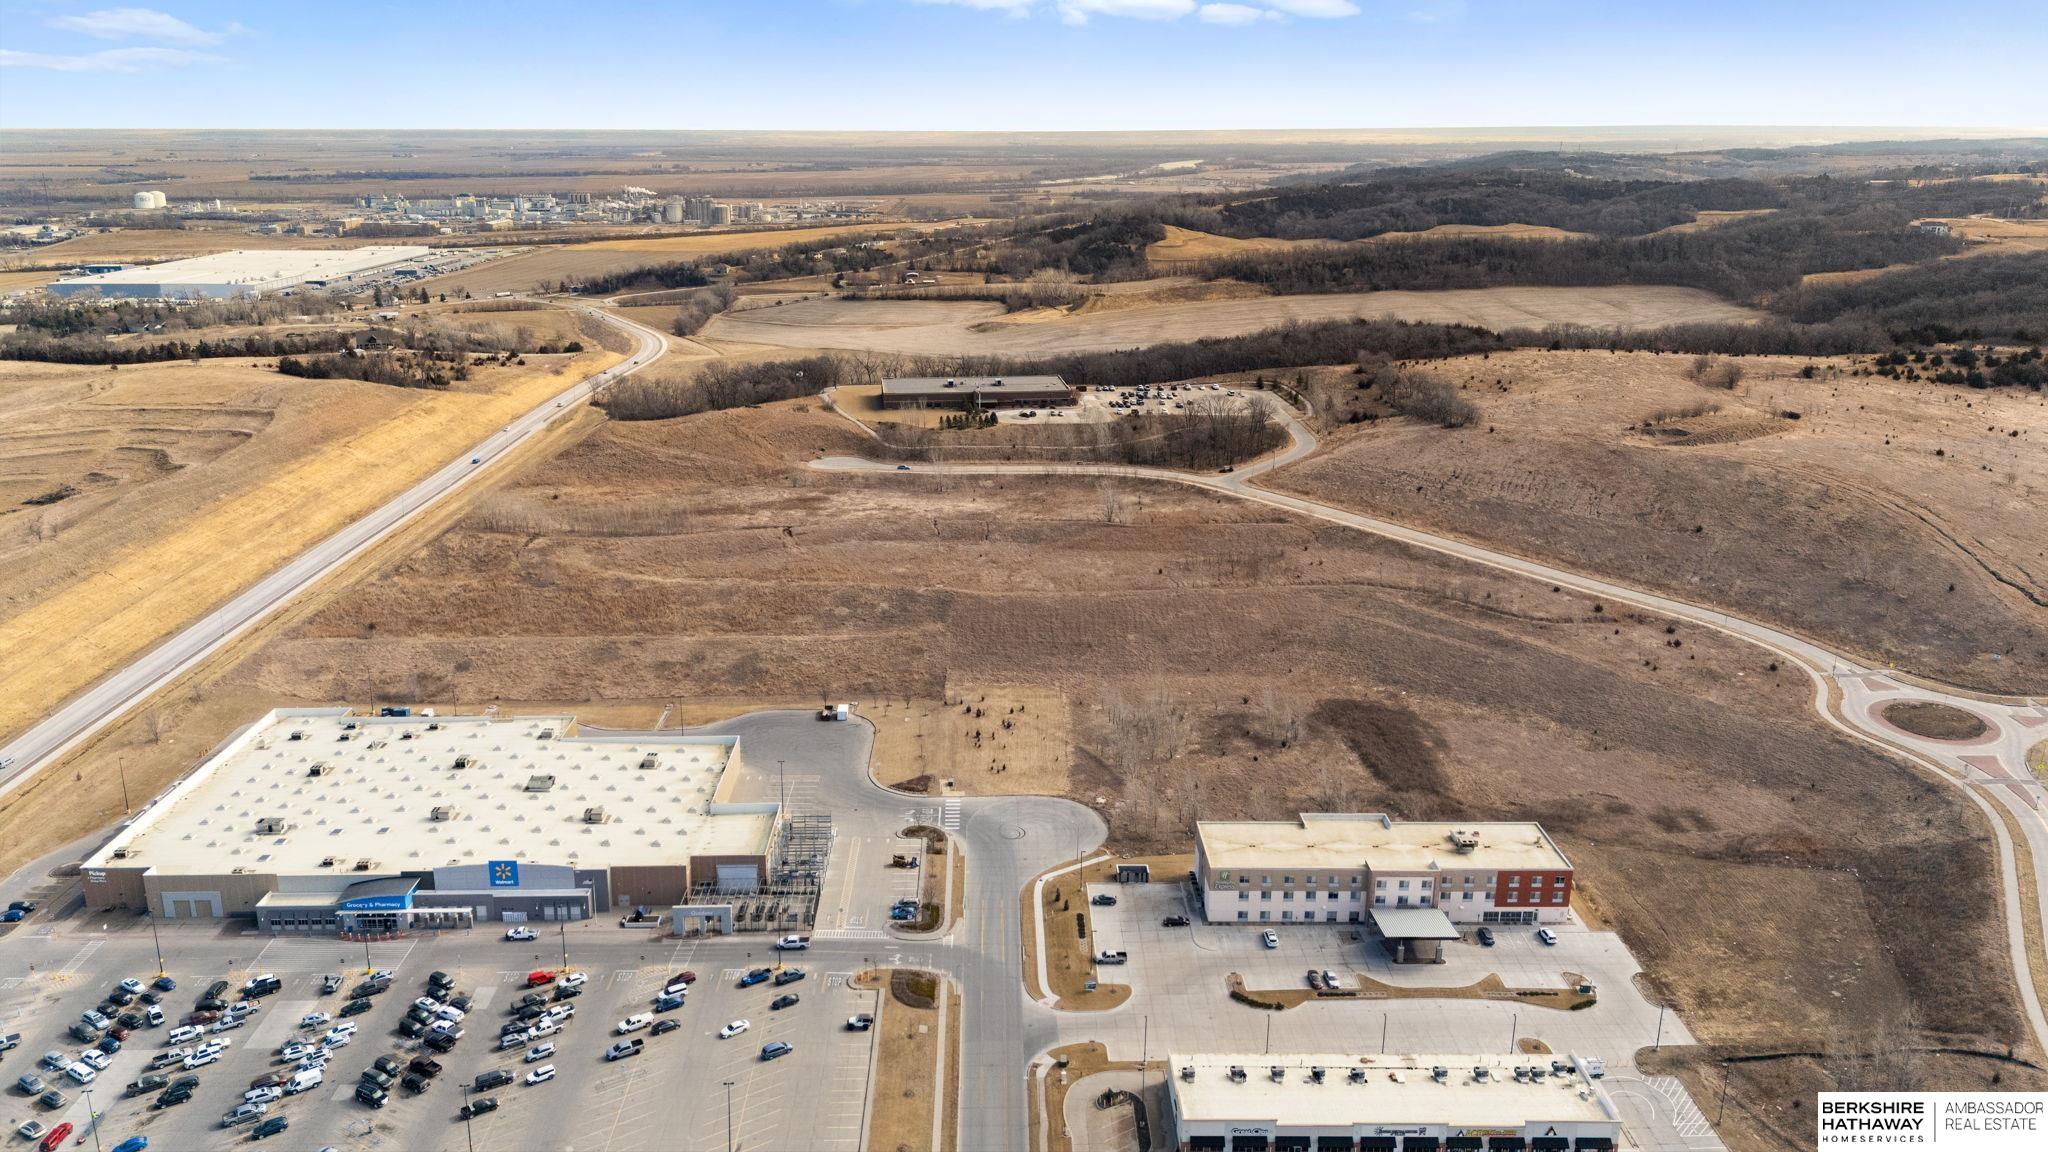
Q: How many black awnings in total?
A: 10